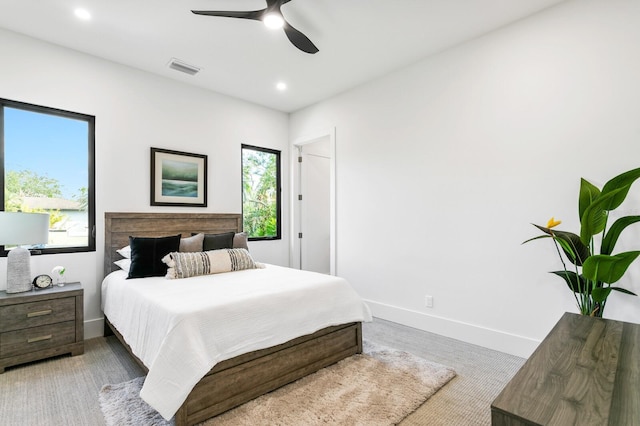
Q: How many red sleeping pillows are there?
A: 0